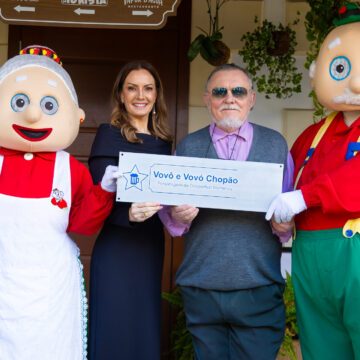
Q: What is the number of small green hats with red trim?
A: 1